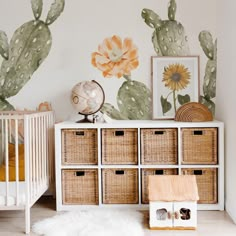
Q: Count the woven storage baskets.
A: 8